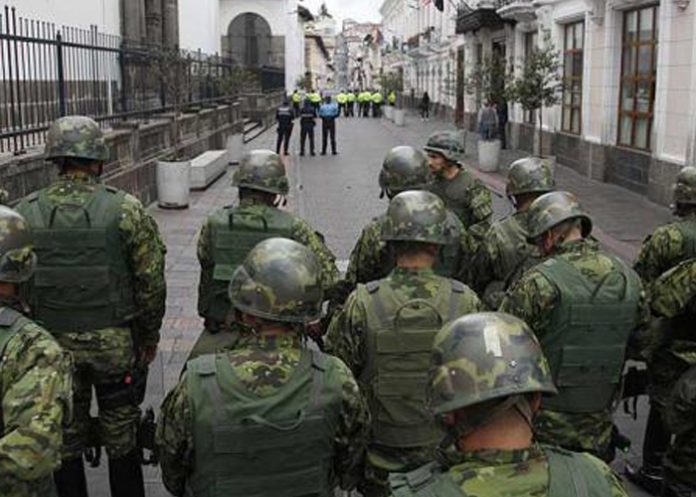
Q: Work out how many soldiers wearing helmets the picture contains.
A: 11